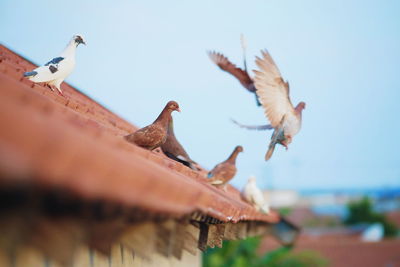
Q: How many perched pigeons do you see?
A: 5